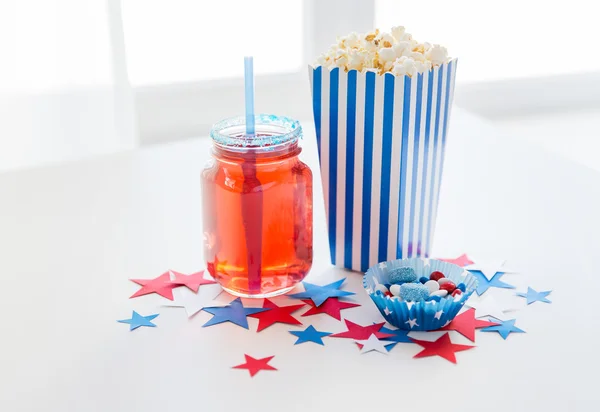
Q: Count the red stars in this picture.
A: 9